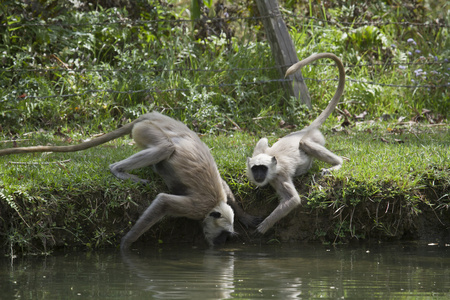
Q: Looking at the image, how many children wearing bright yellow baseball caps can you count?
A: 0